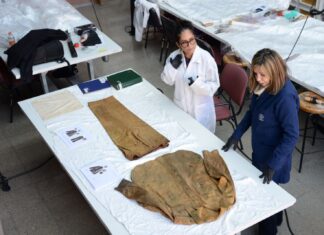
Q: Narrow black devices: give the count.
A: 1